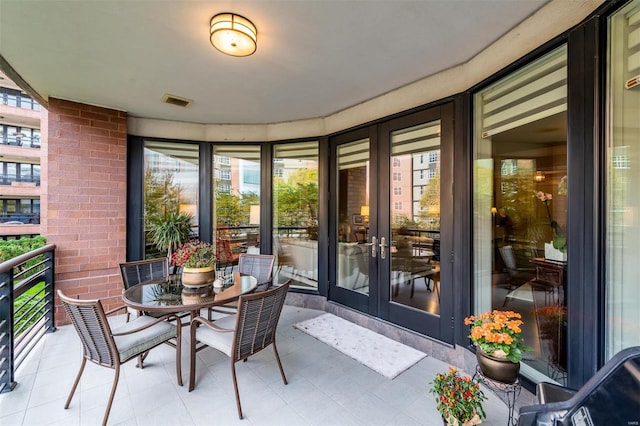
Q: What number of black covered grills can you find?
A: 1